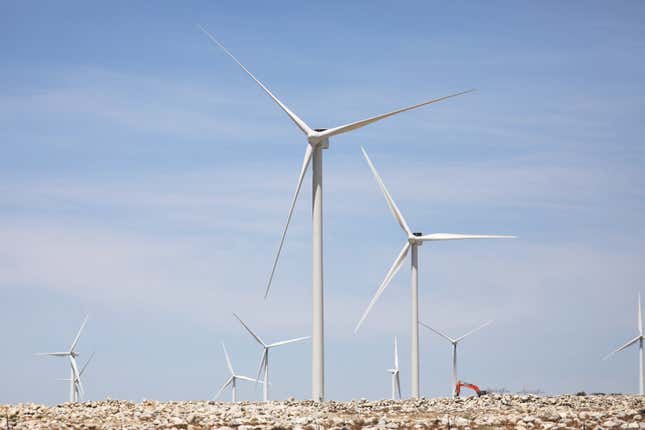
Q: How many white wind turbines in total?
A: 9